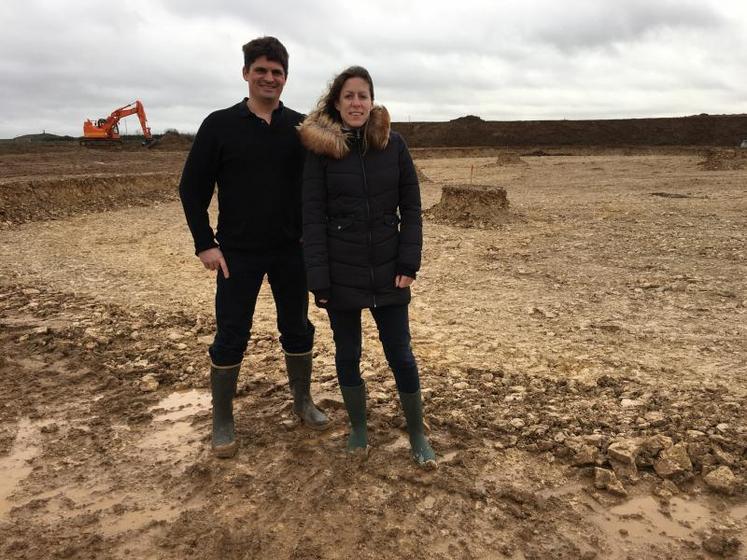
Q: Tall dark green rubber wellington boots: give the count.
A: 4